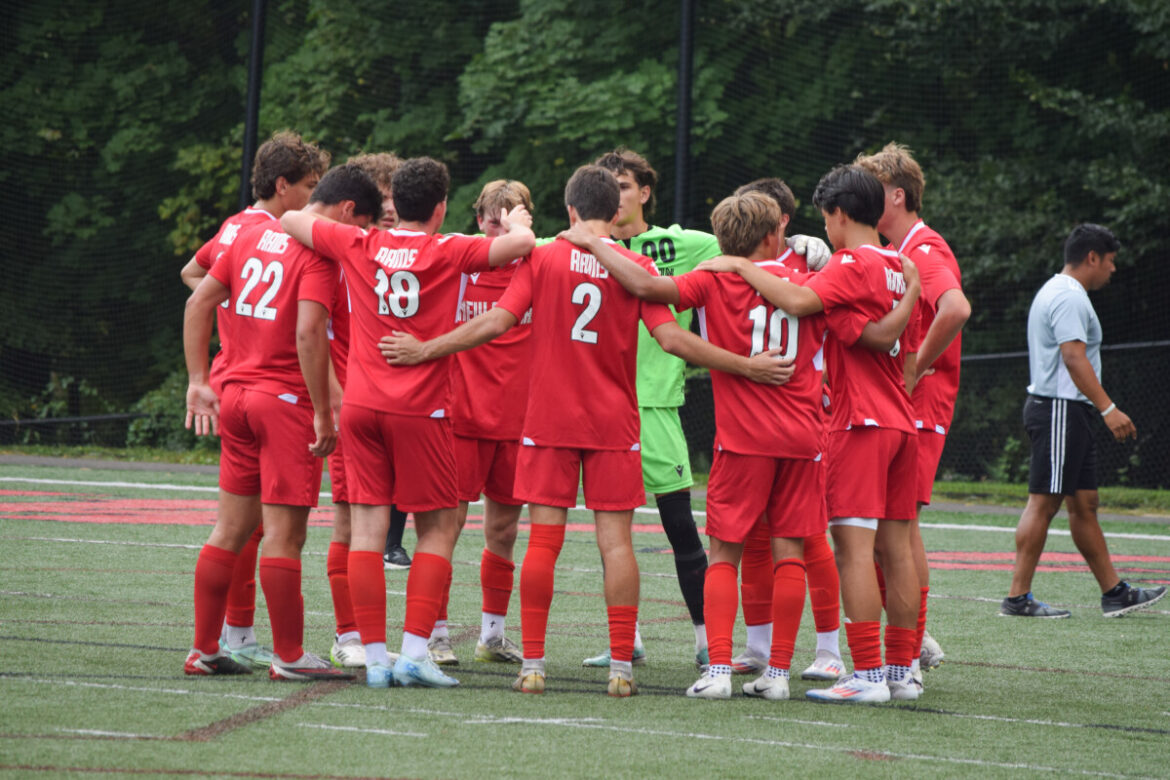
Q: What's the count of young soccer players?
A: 11